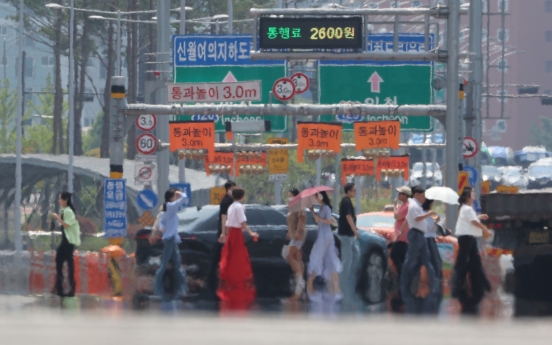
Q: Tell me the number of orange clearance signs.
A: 7